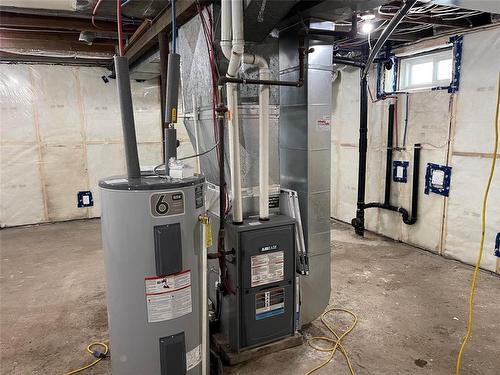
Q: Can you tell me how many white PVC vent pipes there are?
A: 2